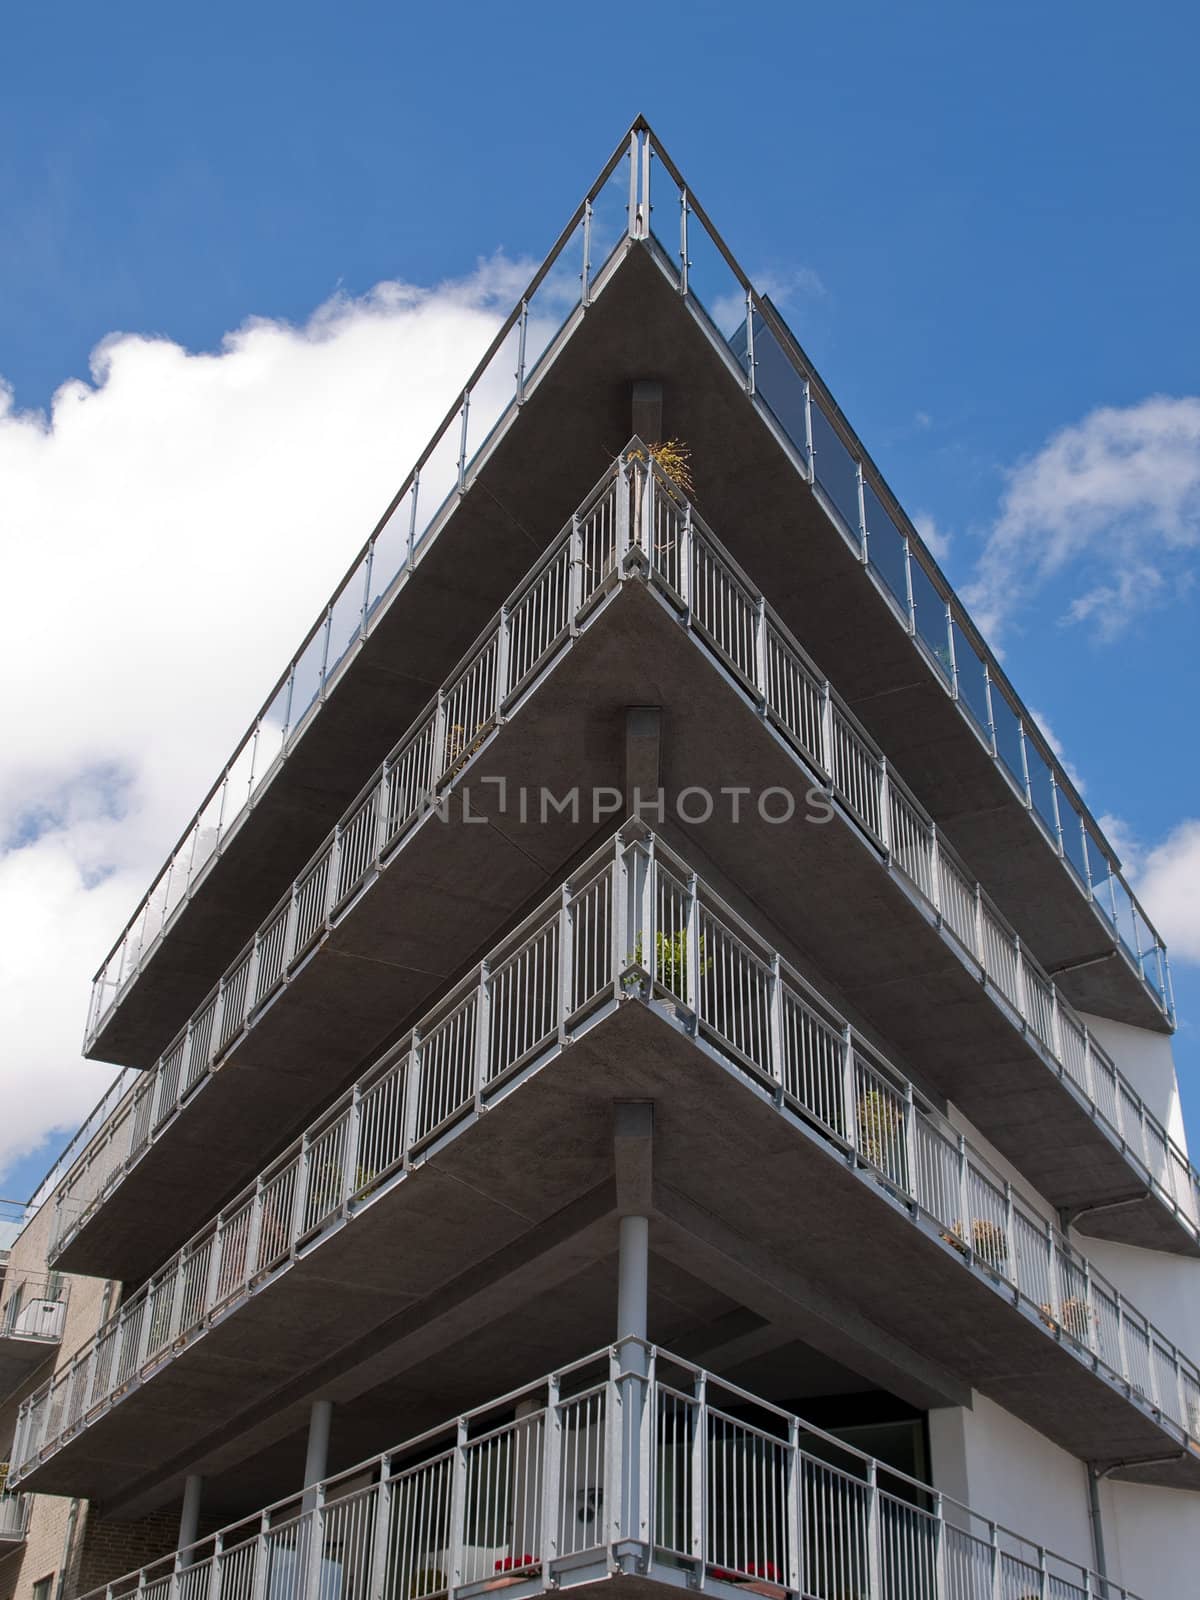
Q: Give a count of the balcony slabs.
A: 4